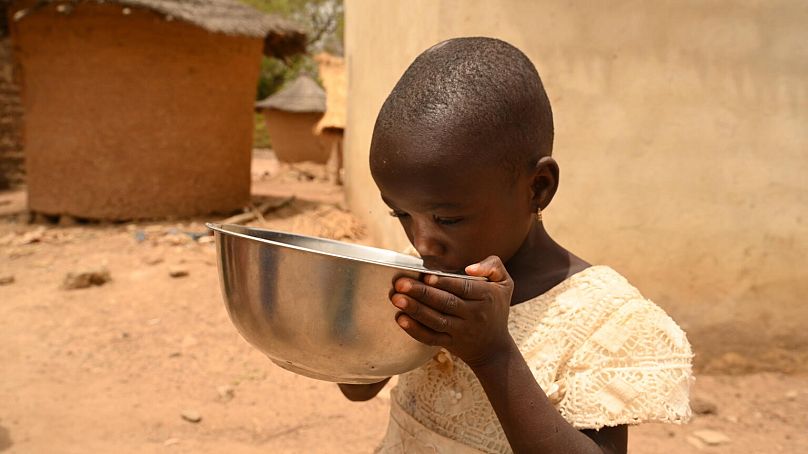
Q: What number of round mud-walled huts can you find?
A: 2